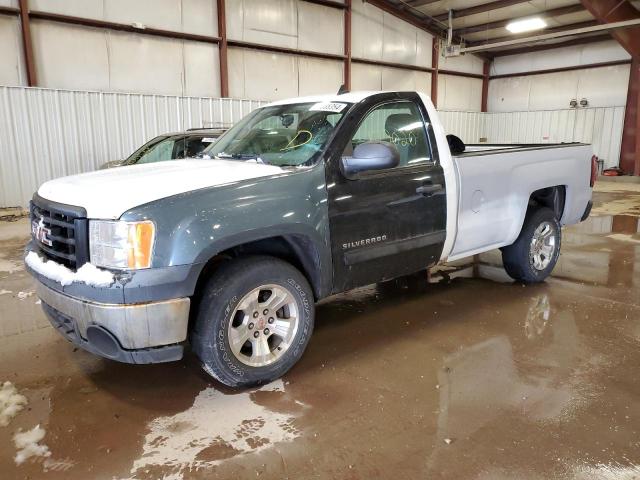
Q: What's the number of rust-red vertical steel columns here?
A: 6